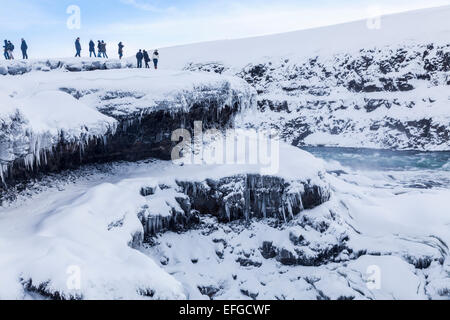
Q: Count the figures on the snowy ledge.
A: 11